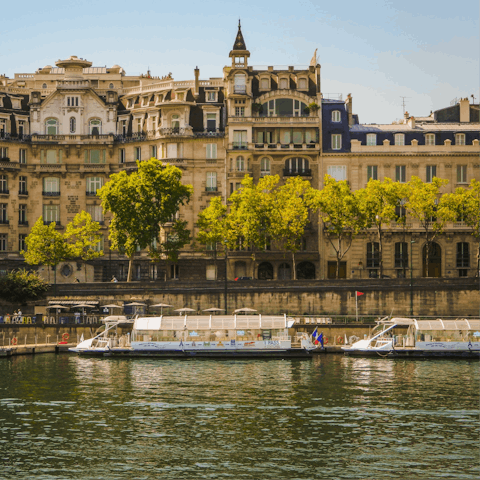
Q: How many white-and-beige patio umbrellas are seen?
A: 8